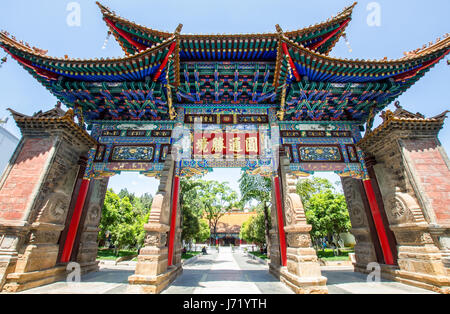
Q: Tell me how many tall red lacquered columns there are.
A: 4